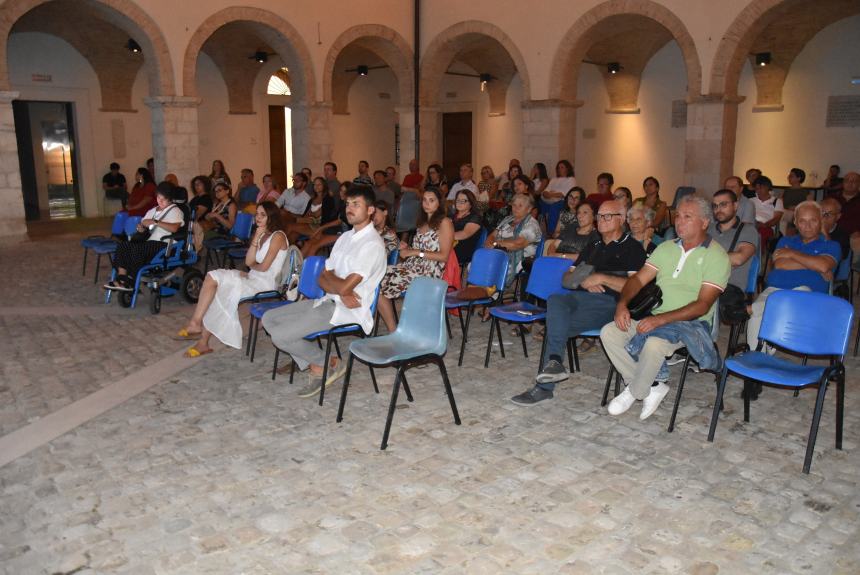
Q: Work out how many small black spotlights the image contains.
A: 6